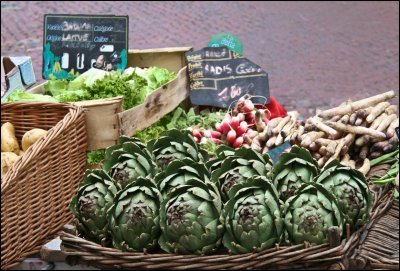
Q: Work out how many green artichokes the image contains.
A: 11